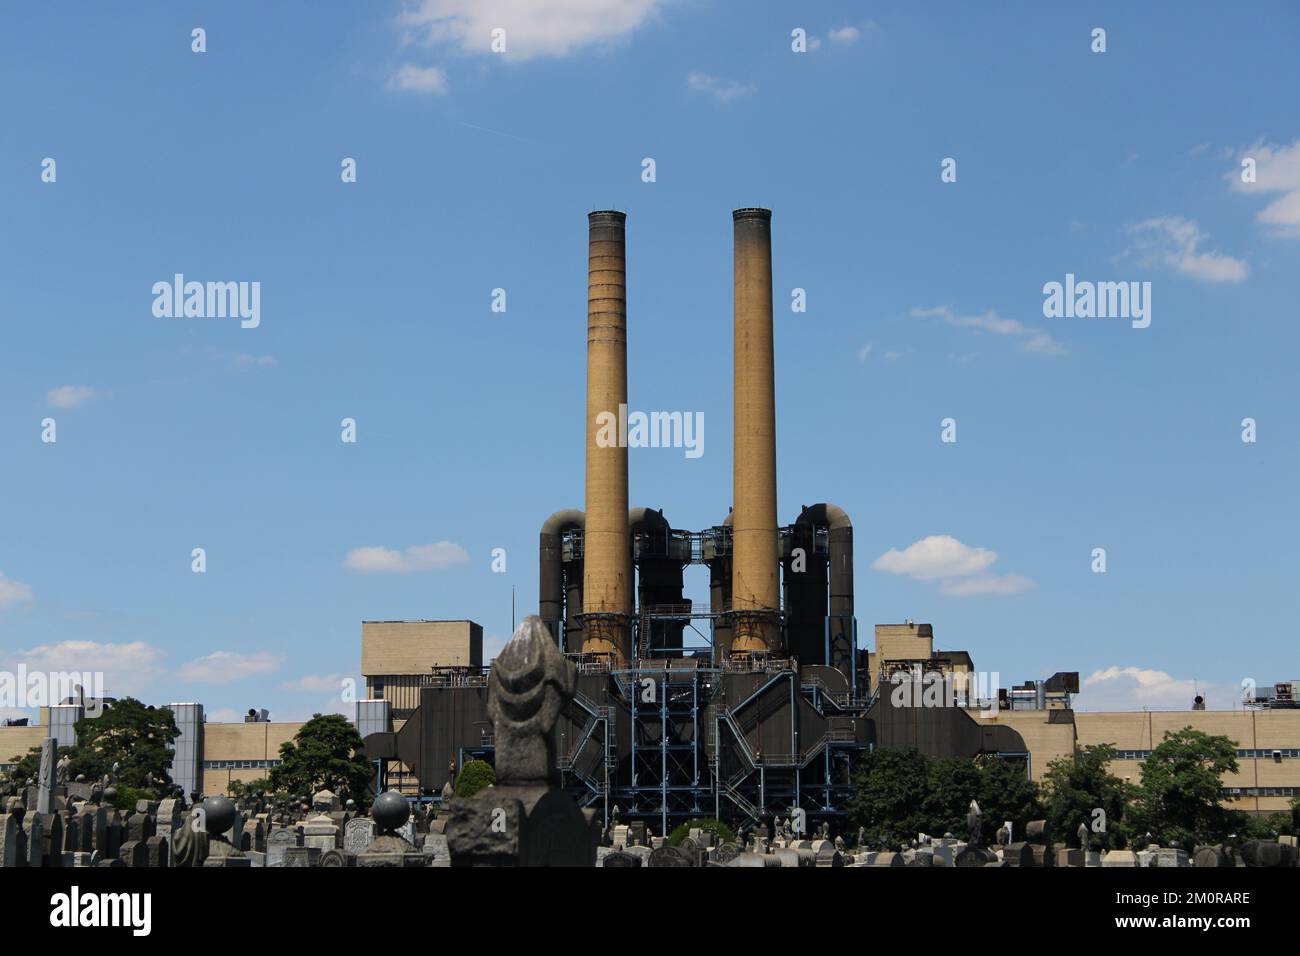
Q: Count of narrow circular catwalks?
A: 2